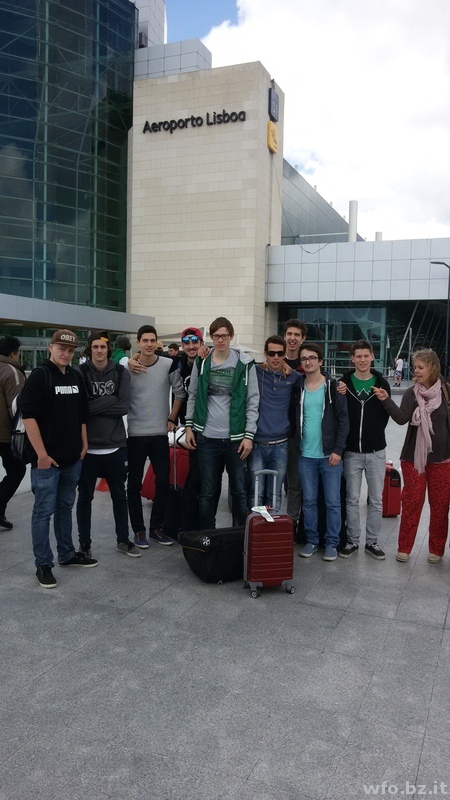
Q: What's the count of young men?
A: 9